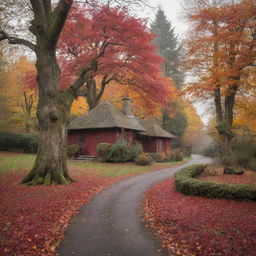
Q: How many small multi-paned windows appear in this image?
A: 3